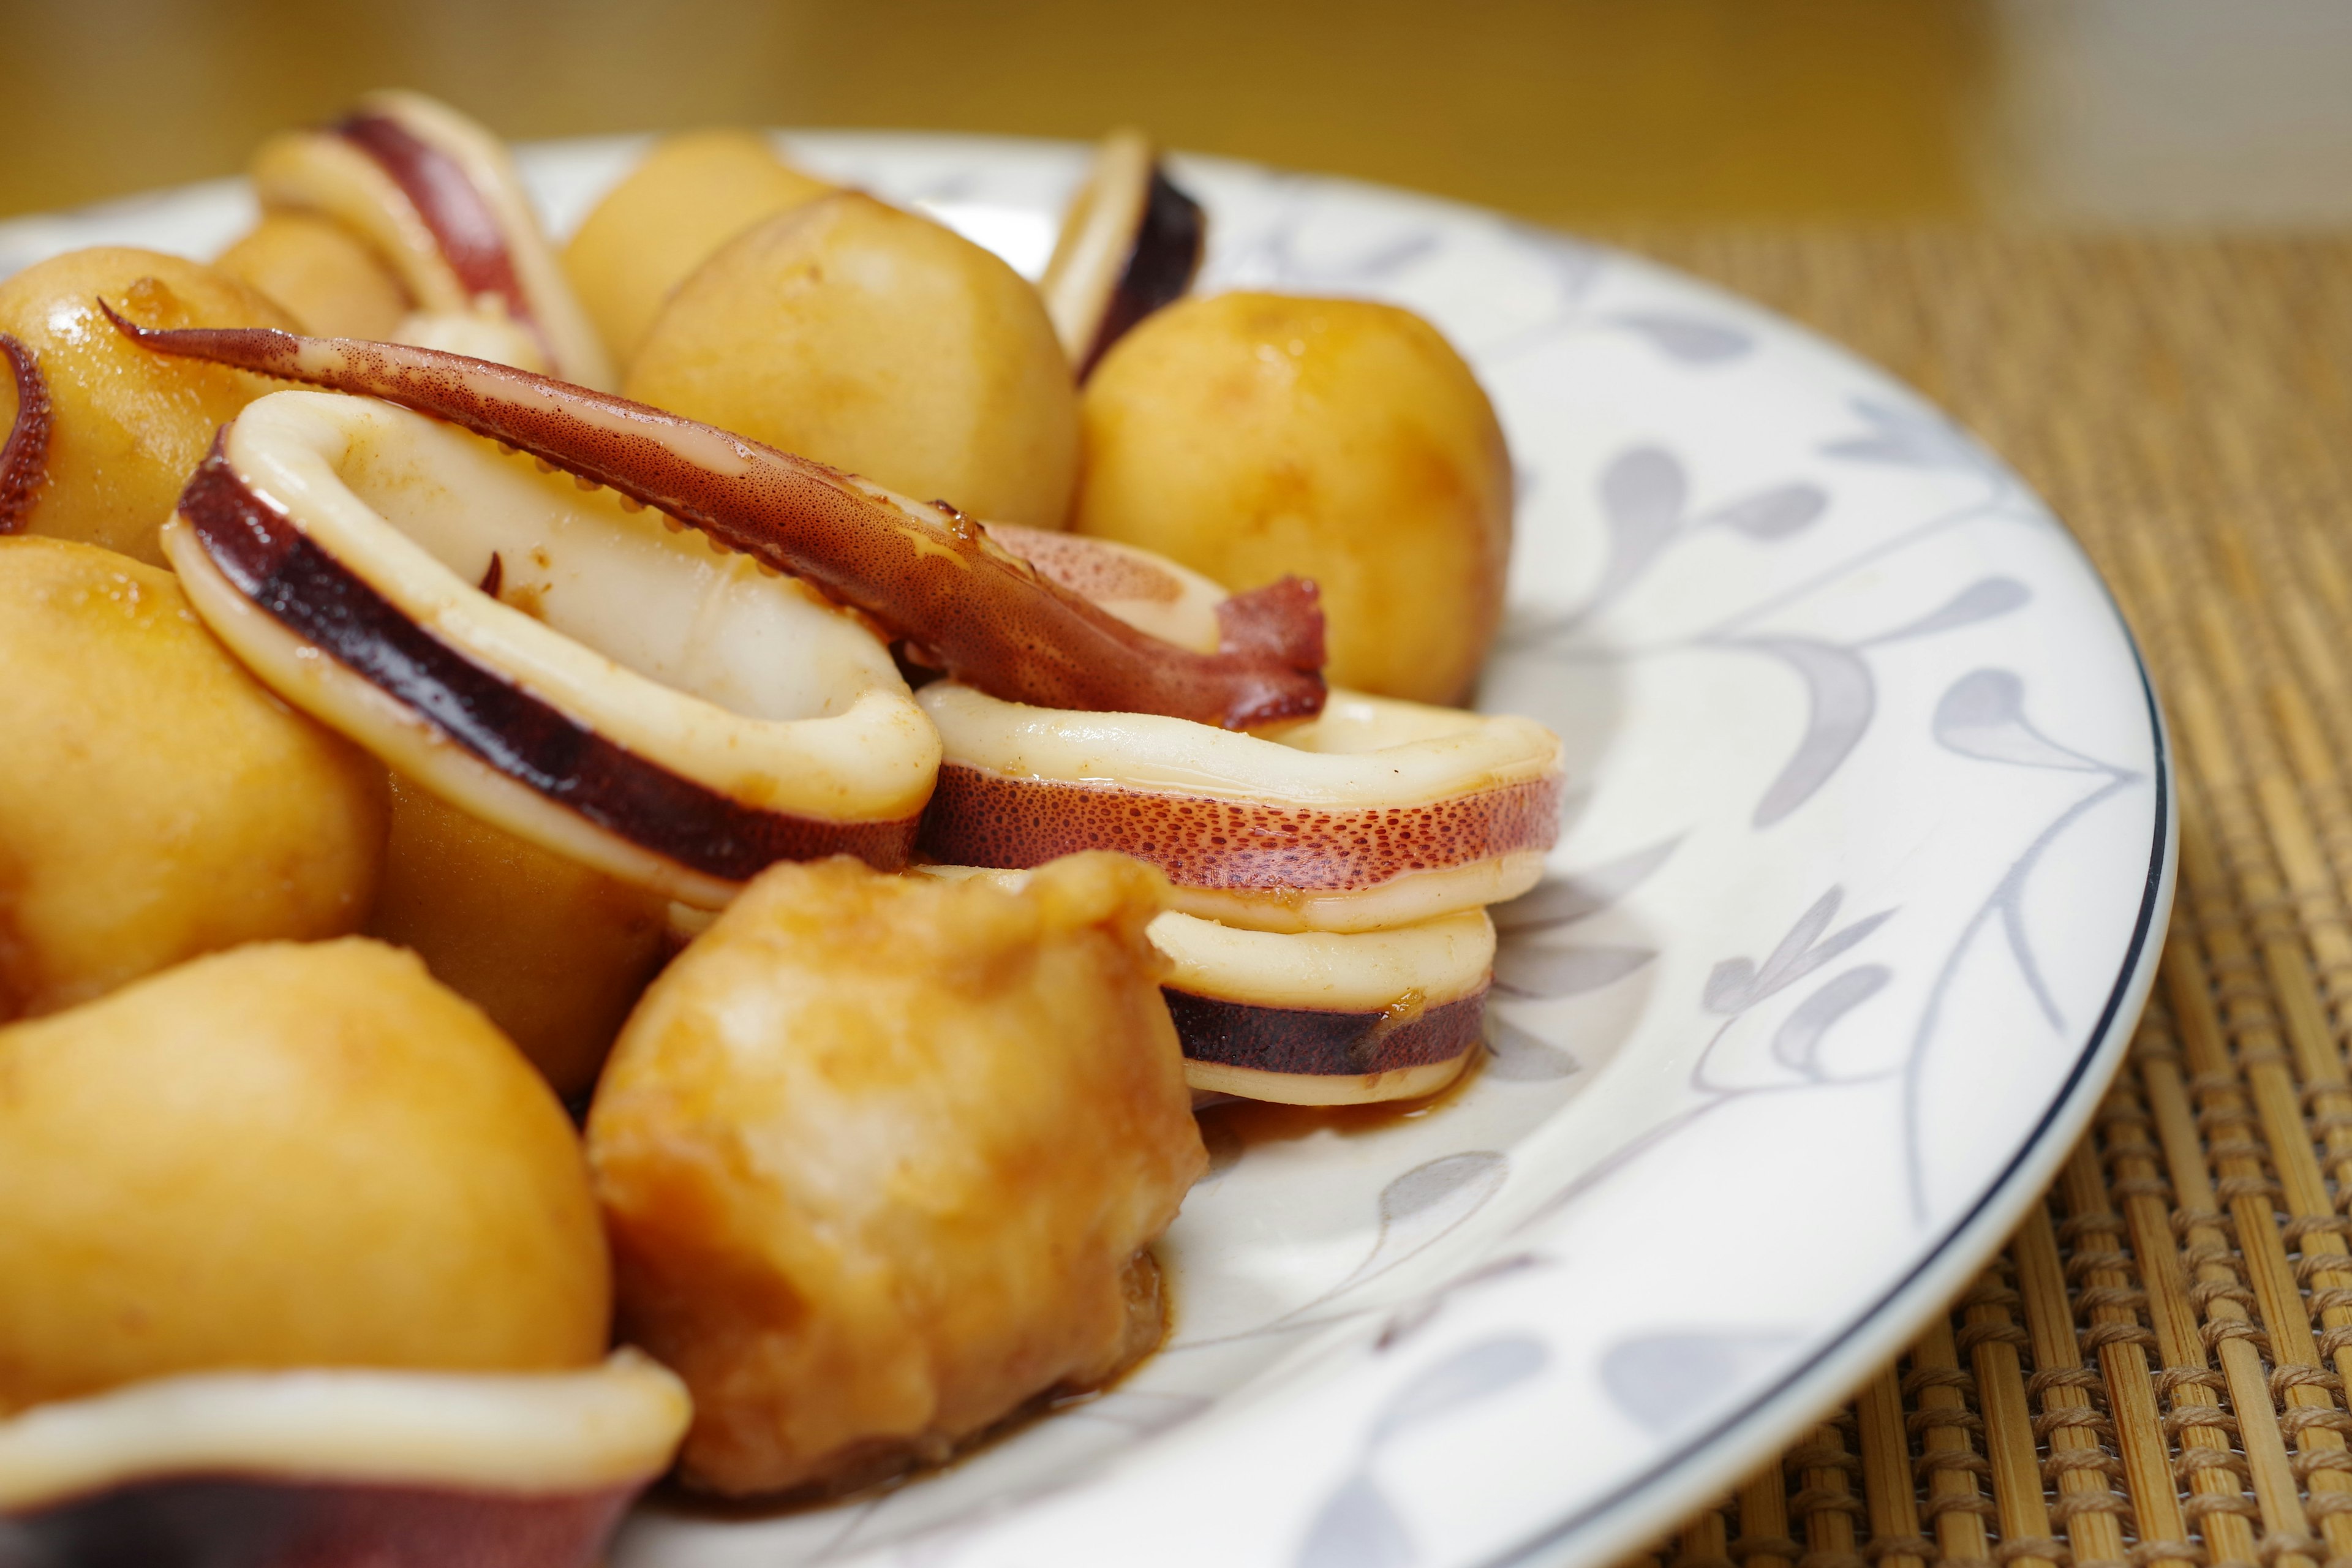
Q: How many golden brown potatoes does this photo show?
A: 9